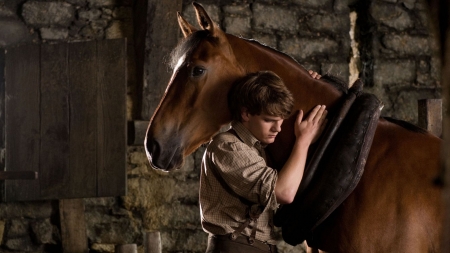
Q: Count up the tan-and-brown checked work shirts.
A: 1